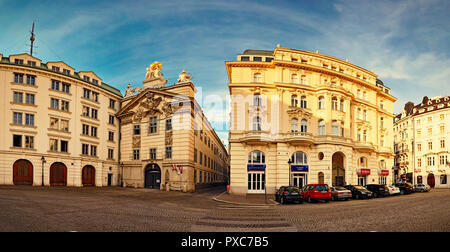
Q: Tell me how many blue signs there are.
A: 2